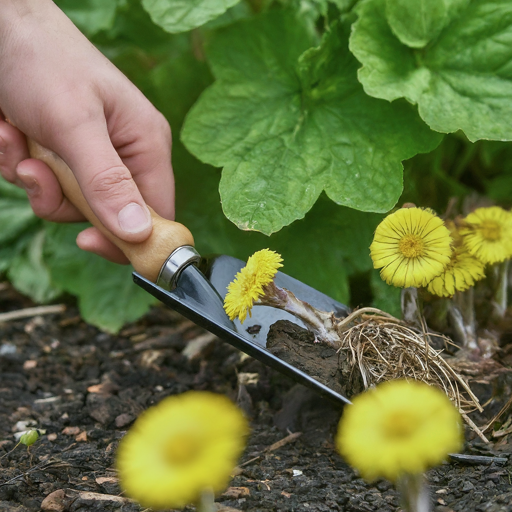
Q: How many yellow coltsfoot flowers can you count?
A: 6